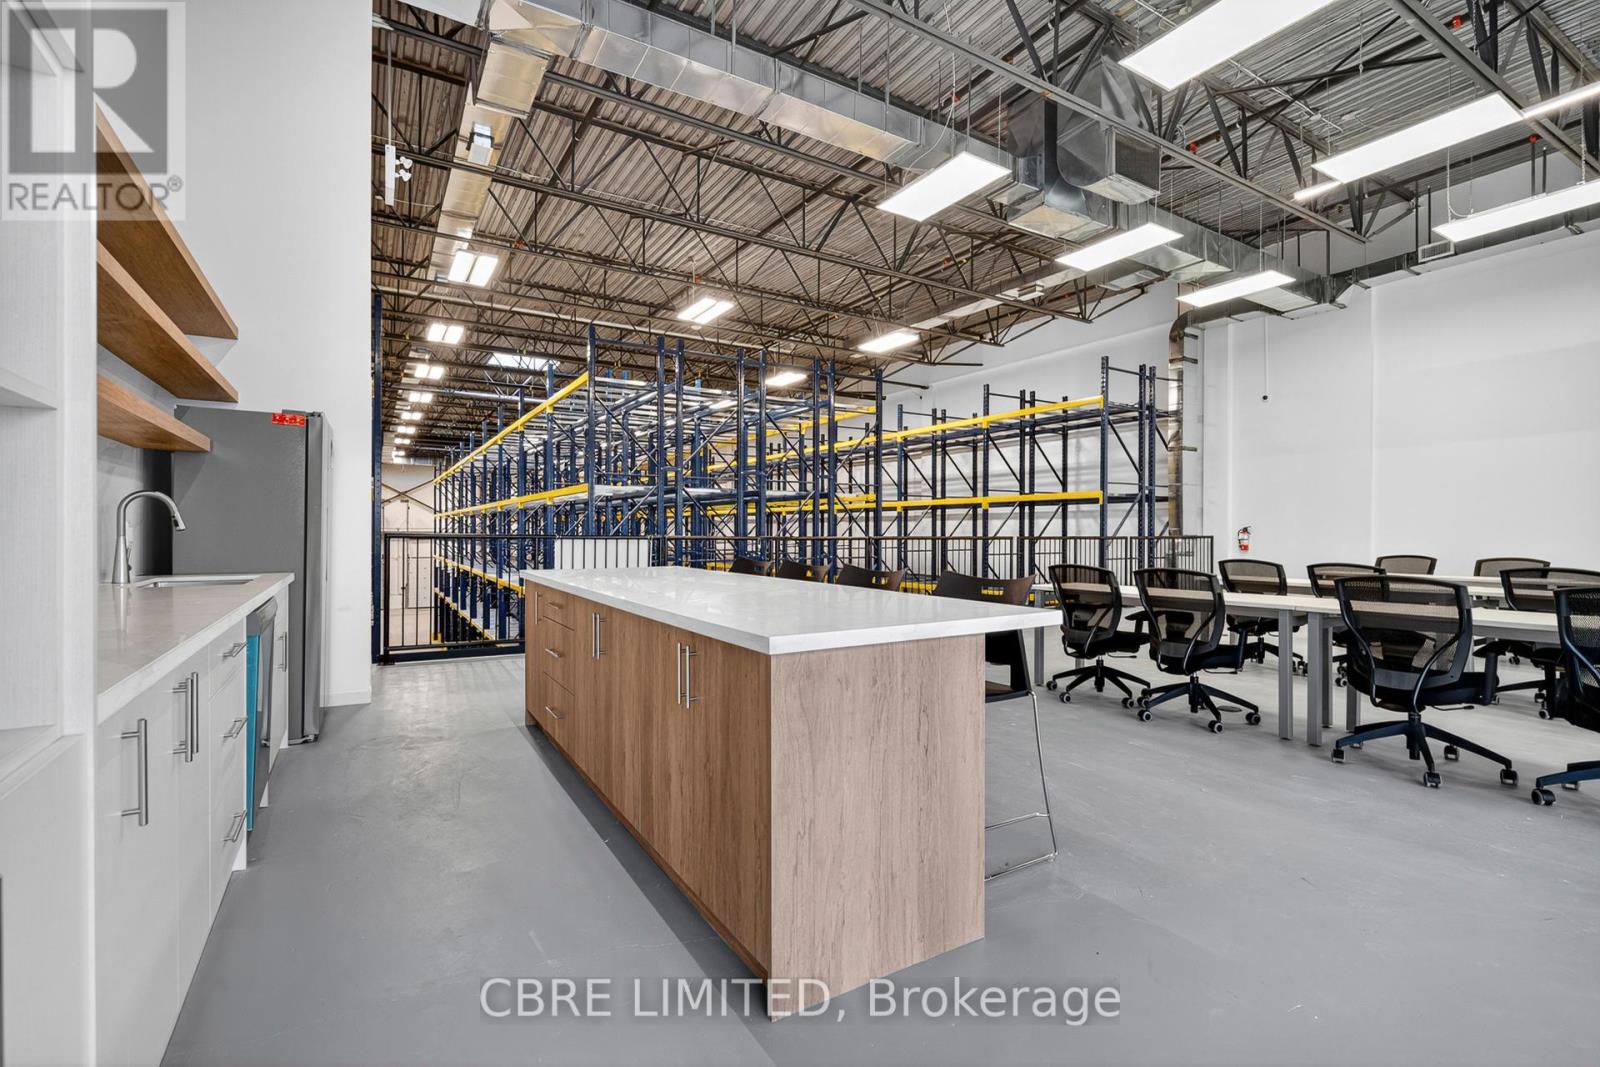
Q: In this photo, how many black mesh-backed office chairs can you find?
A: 9